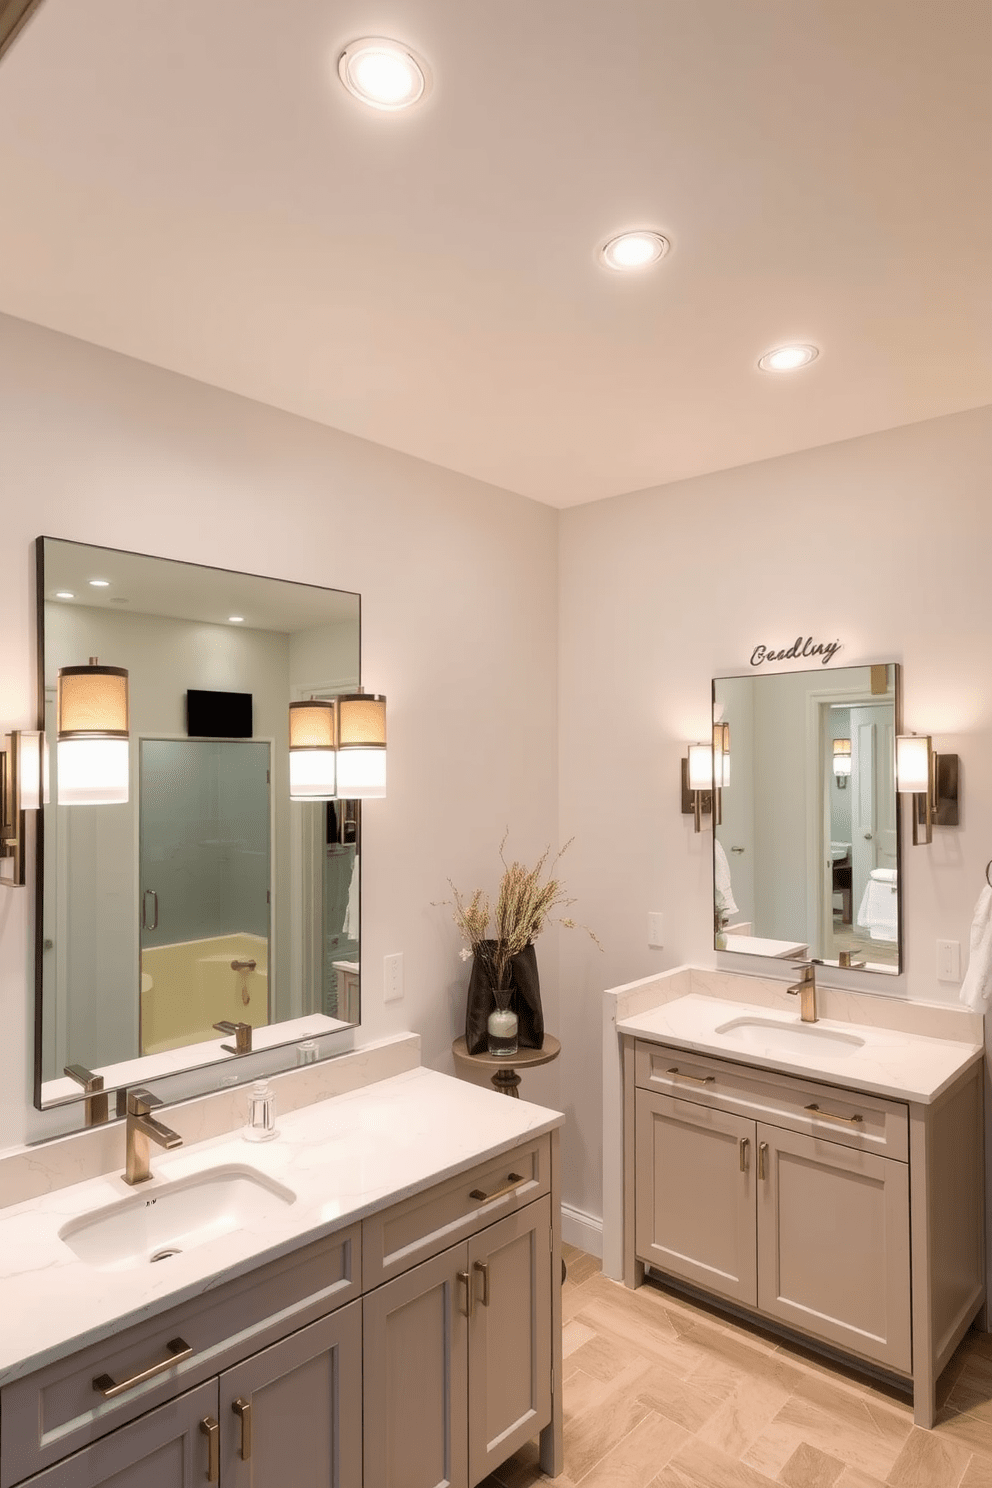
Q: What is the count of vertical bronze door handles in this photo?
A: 6